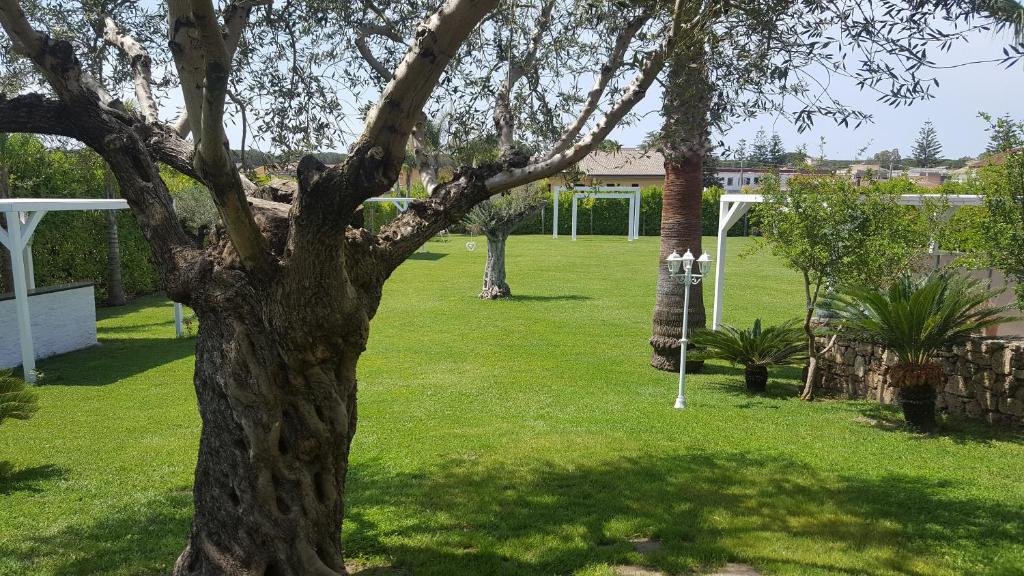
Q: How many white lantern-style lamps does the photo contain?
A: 3